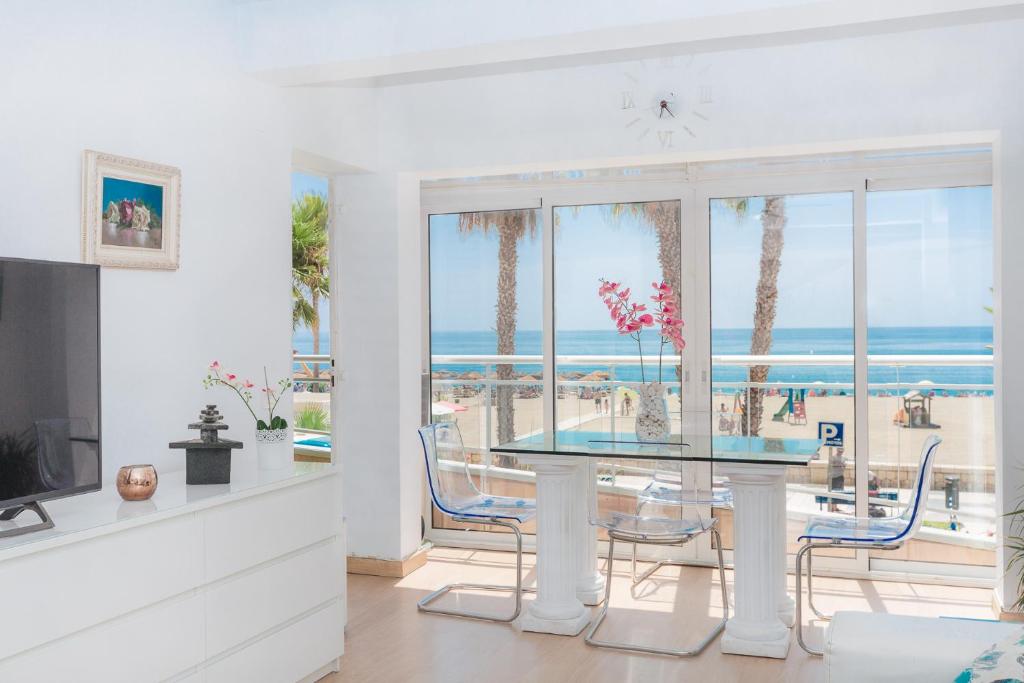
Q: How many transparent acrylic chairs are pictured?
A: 4